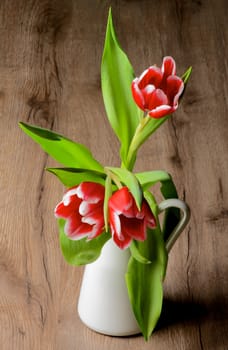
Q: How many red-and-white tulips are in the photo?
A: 3